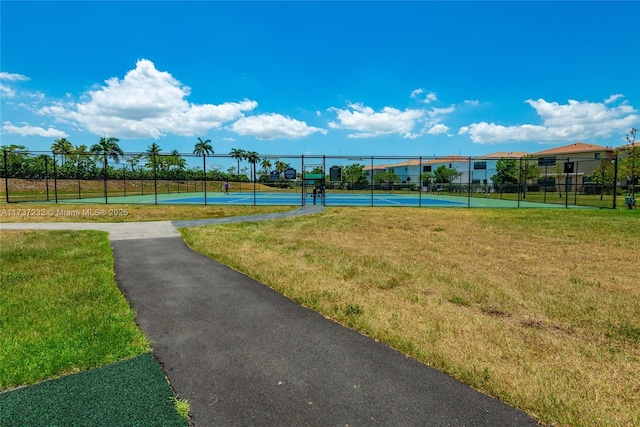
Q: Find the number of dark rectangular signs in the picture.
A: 3